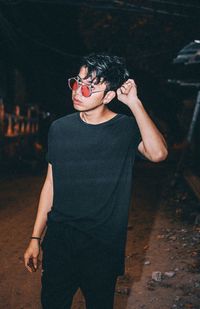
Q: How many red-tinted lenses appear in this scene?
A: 2